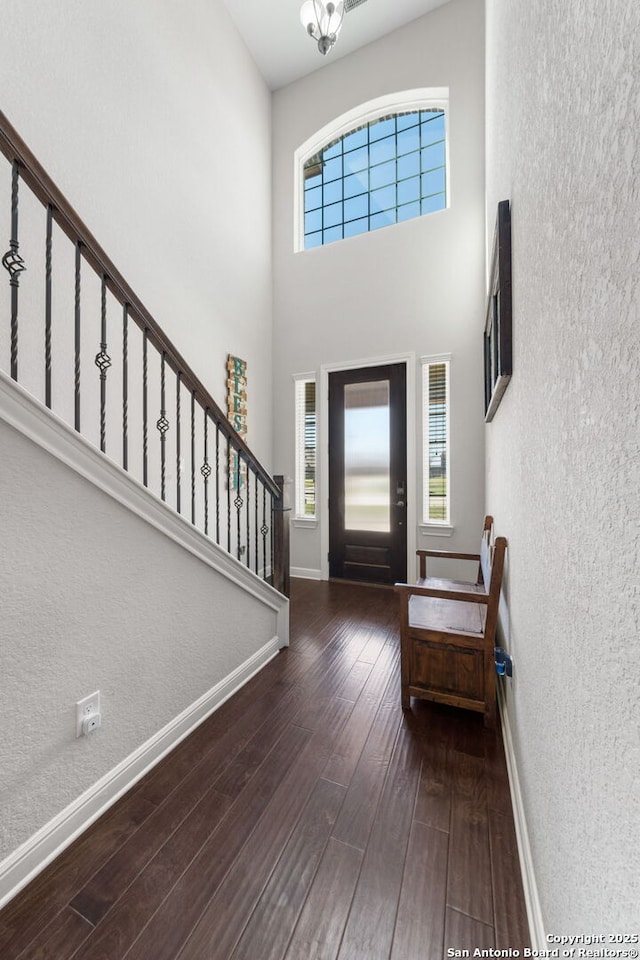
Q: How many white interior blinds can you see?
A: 2